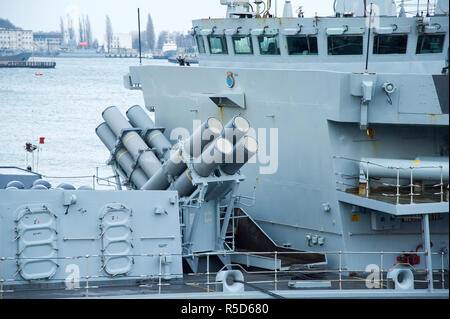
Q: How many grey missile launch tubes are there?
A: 7